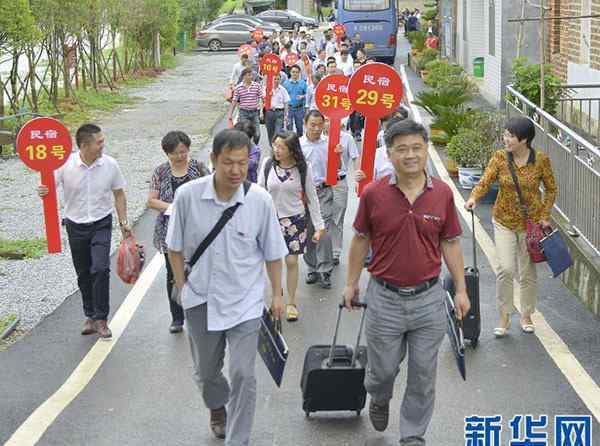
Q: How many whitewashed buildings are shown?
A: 1